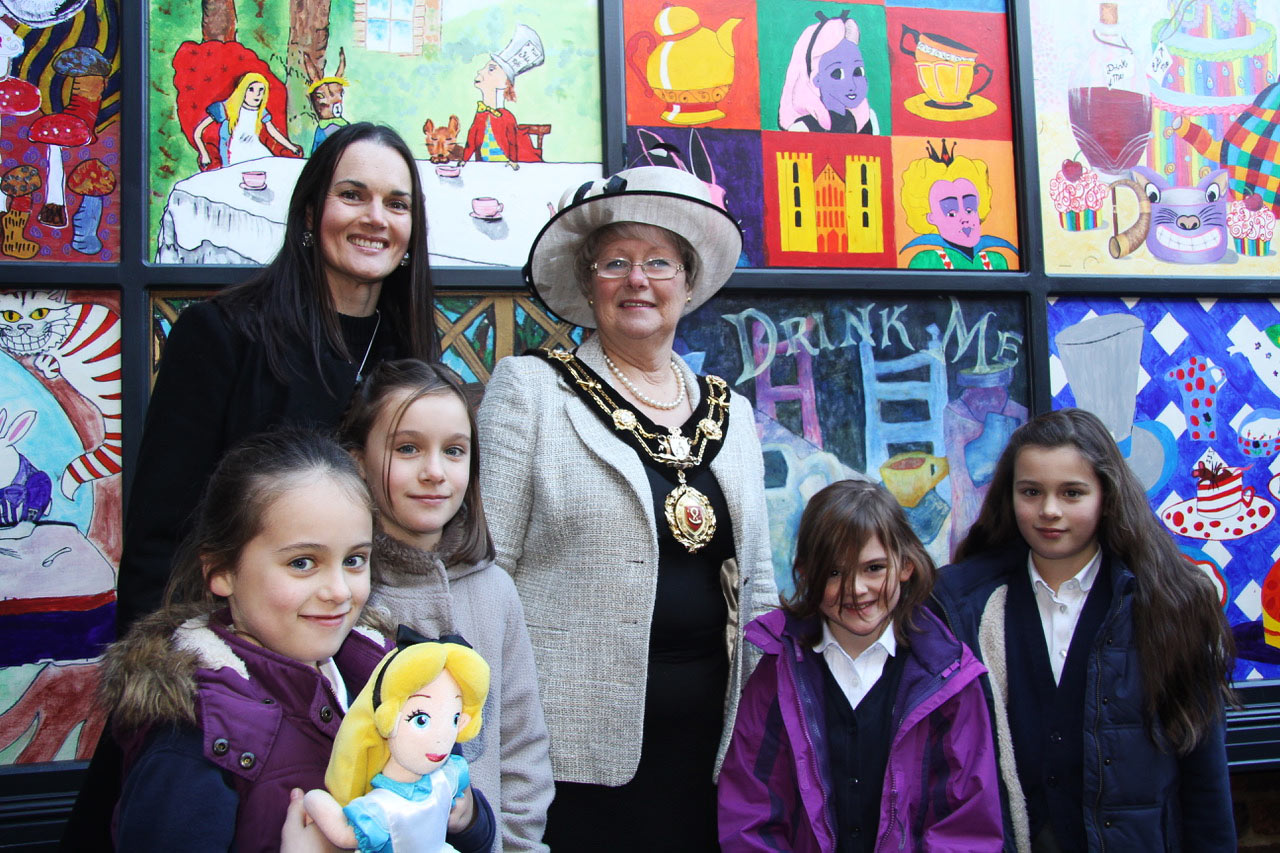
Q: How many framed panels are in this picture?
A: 8